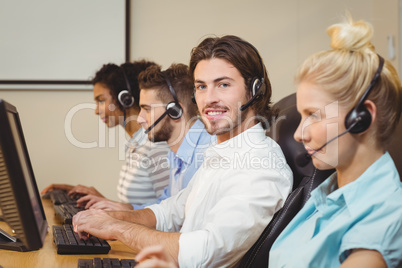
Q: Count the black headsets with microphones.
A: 4